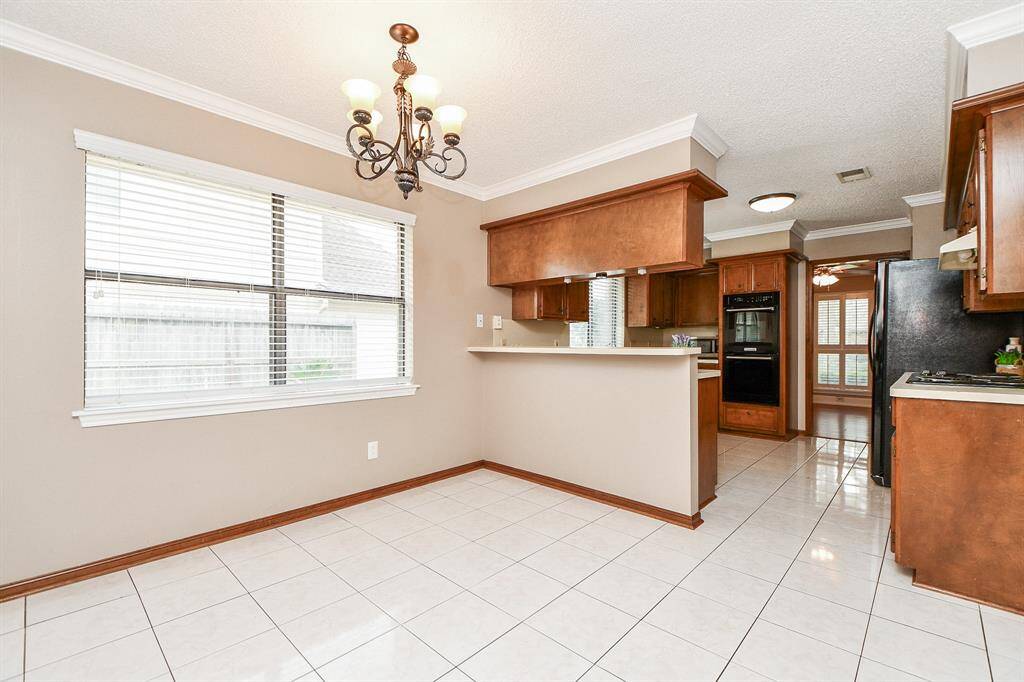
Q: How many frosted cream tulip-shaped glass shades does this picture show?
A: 5